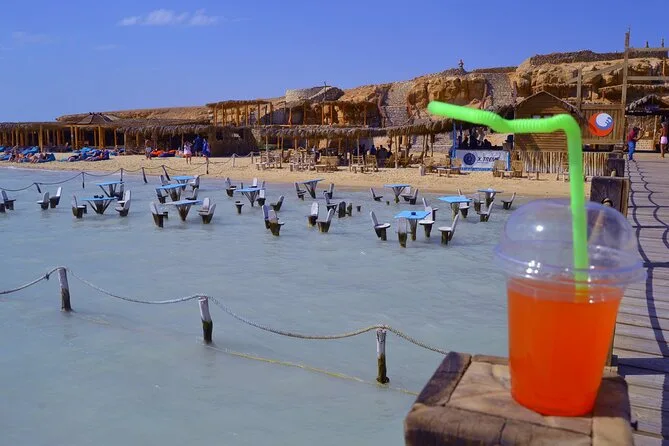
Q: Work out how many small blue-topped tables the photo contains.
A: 11